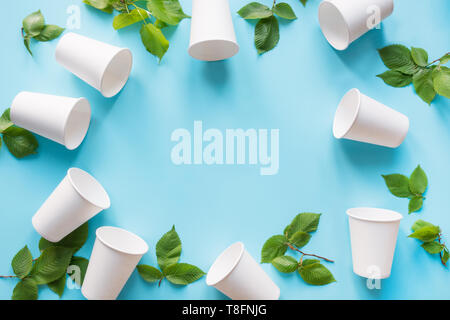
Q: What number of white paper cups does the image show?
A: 9